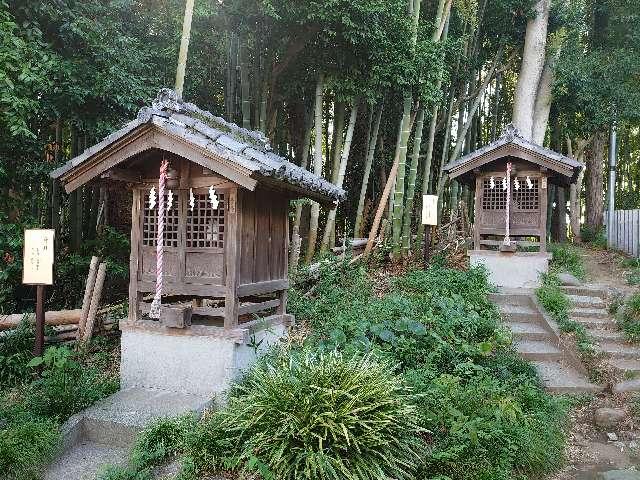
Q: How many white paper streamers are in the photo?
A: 8